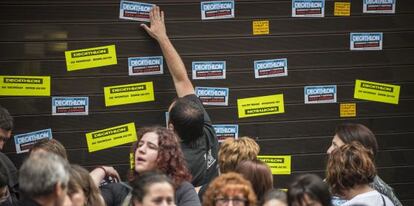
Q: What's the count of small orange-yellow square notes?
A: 3